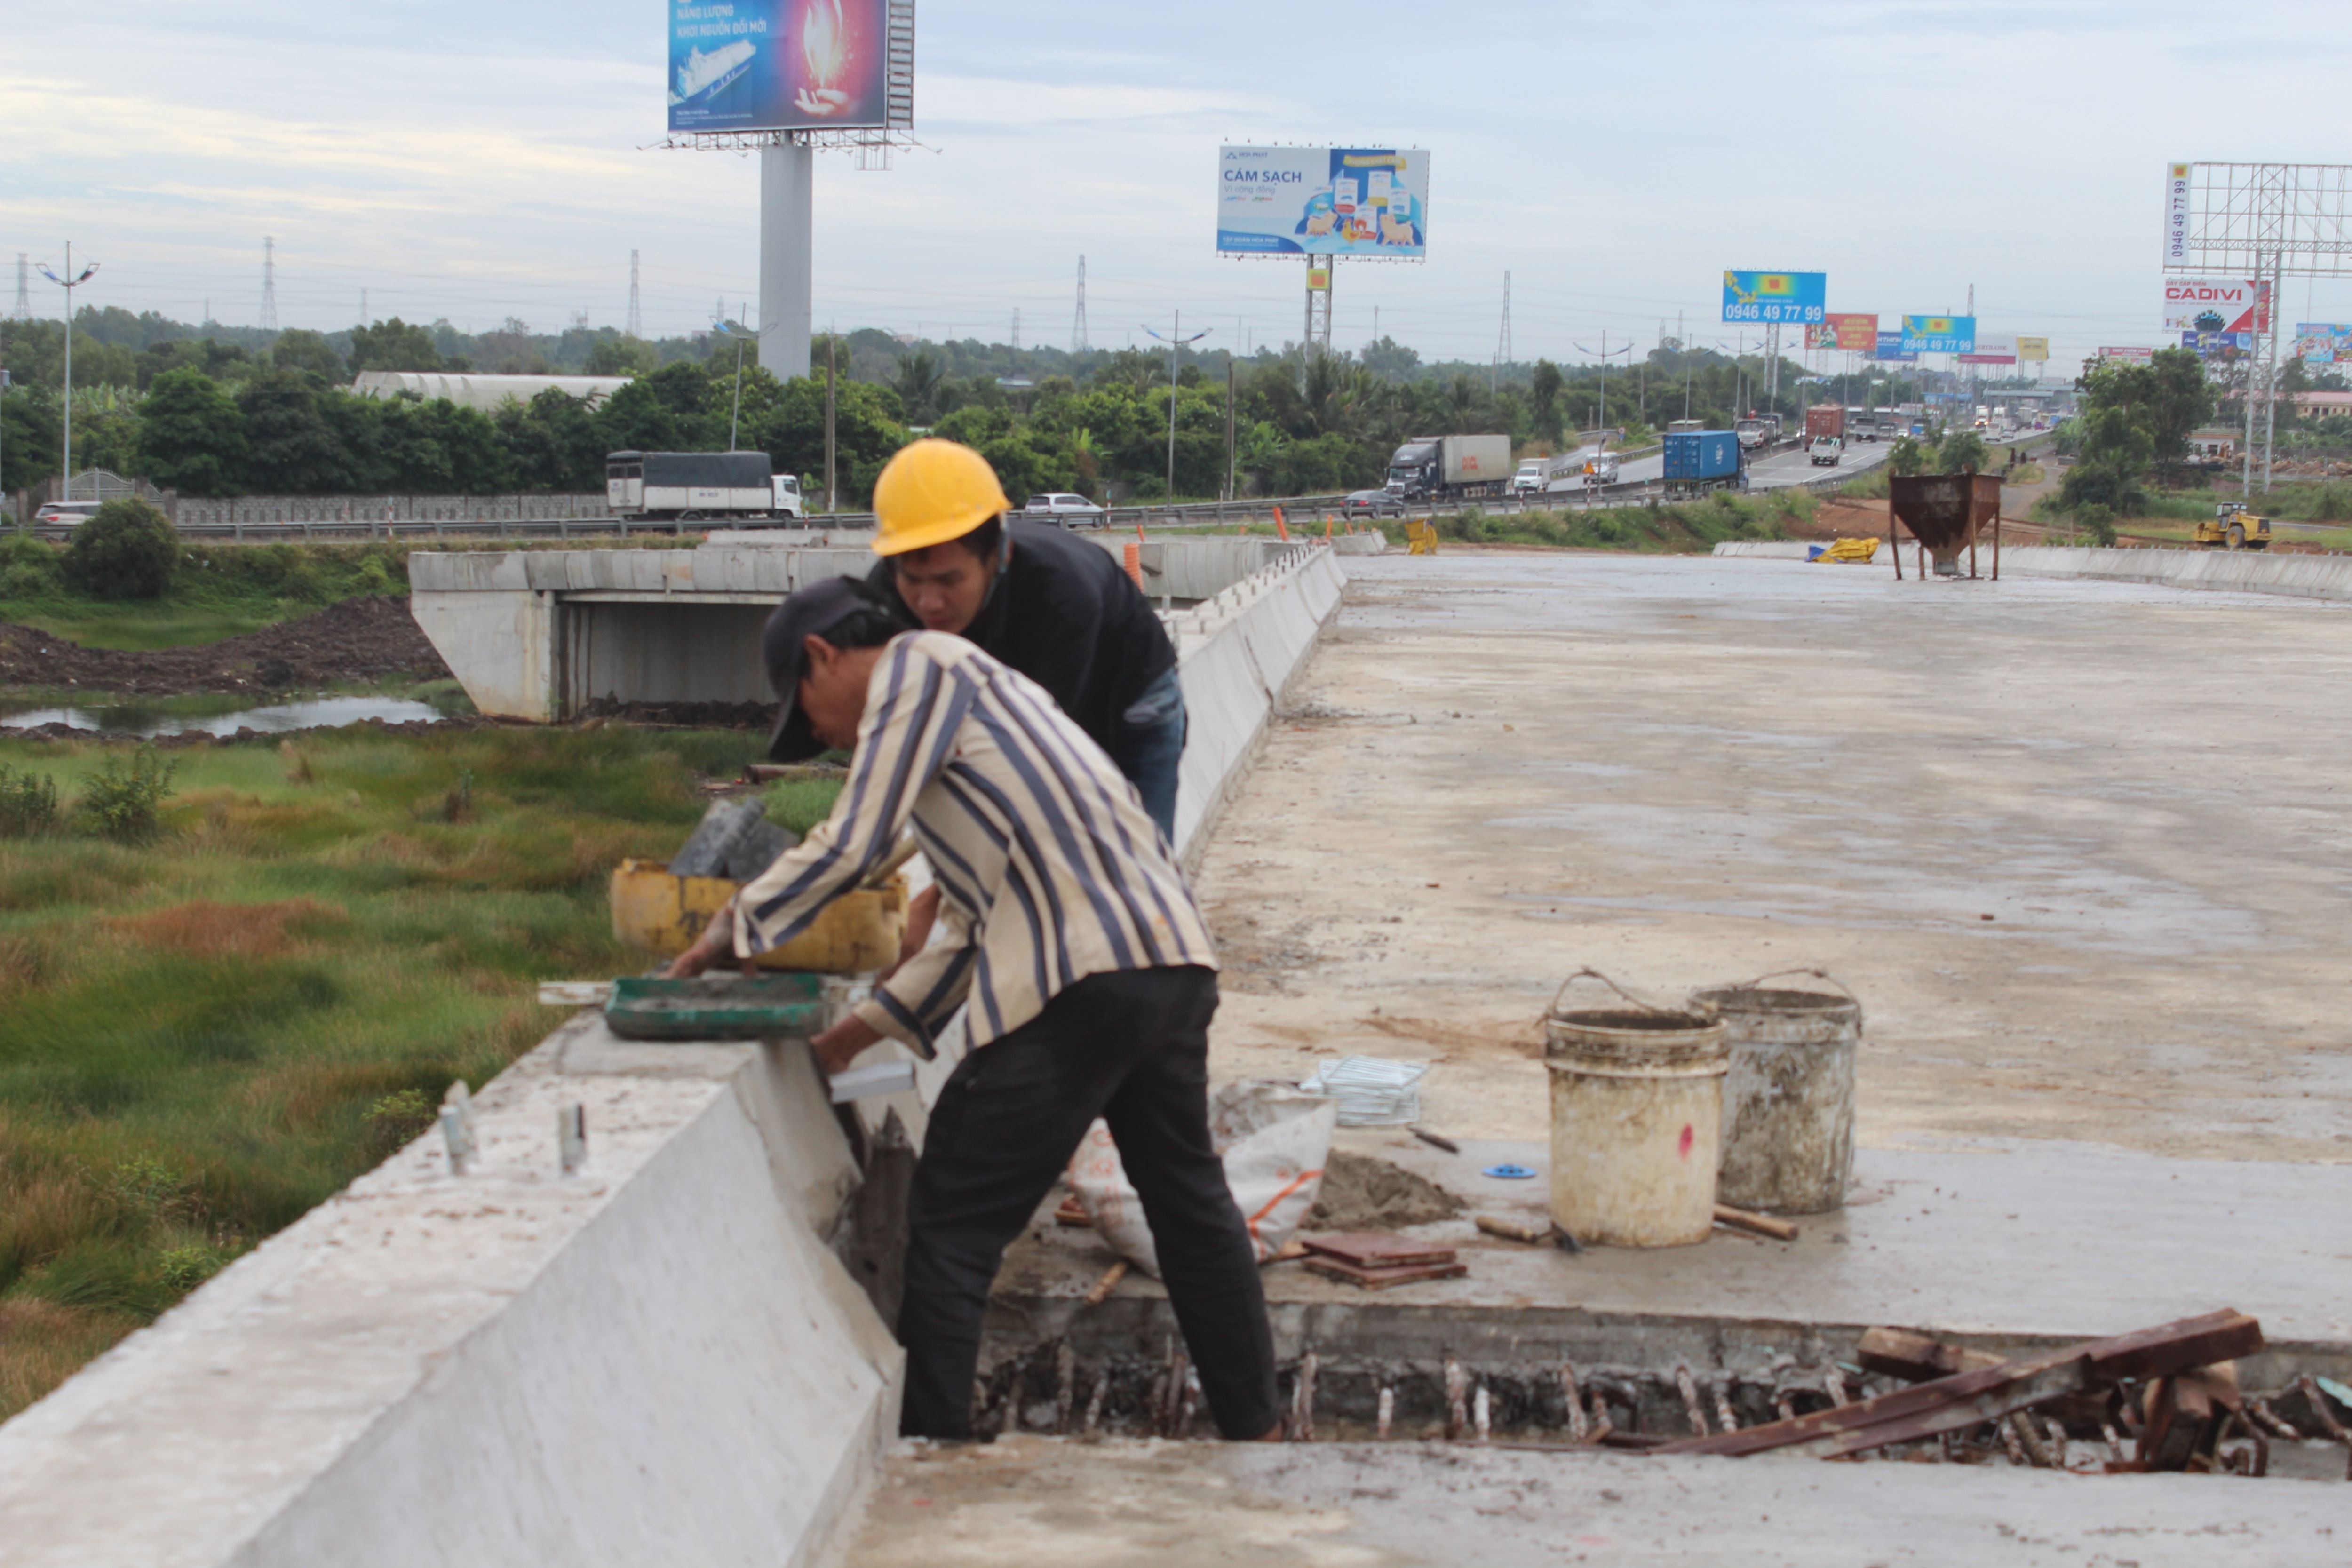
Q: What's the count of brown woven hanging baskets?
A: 0